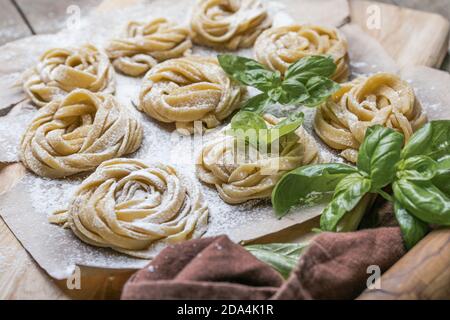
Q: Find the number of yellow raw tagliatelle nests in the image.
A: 9